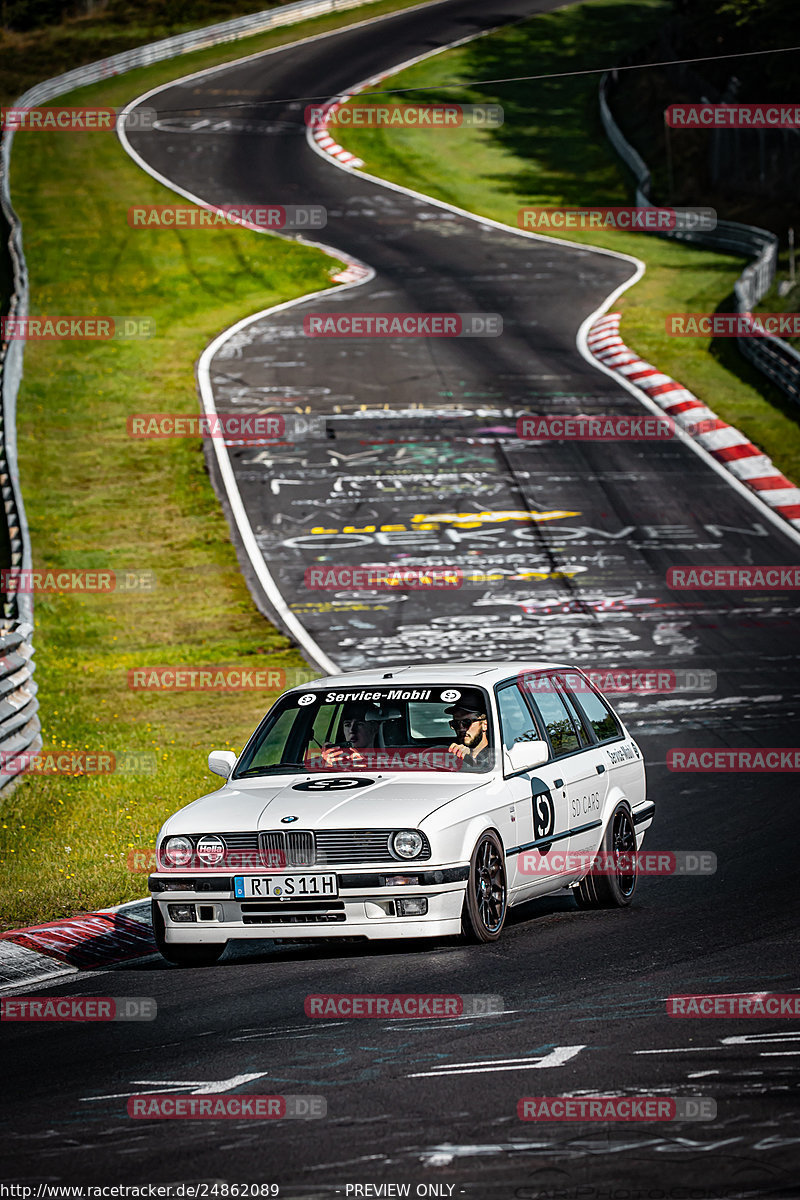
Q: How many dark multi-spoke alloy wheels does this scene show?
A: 2